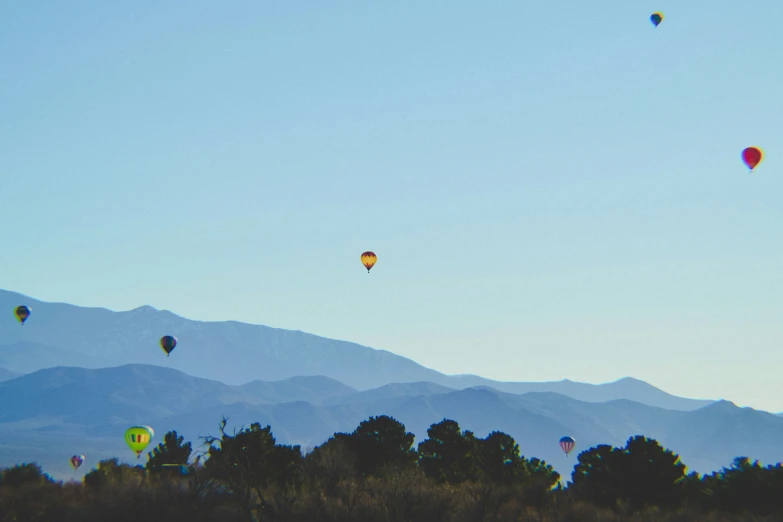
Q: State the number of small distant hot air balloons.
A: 8